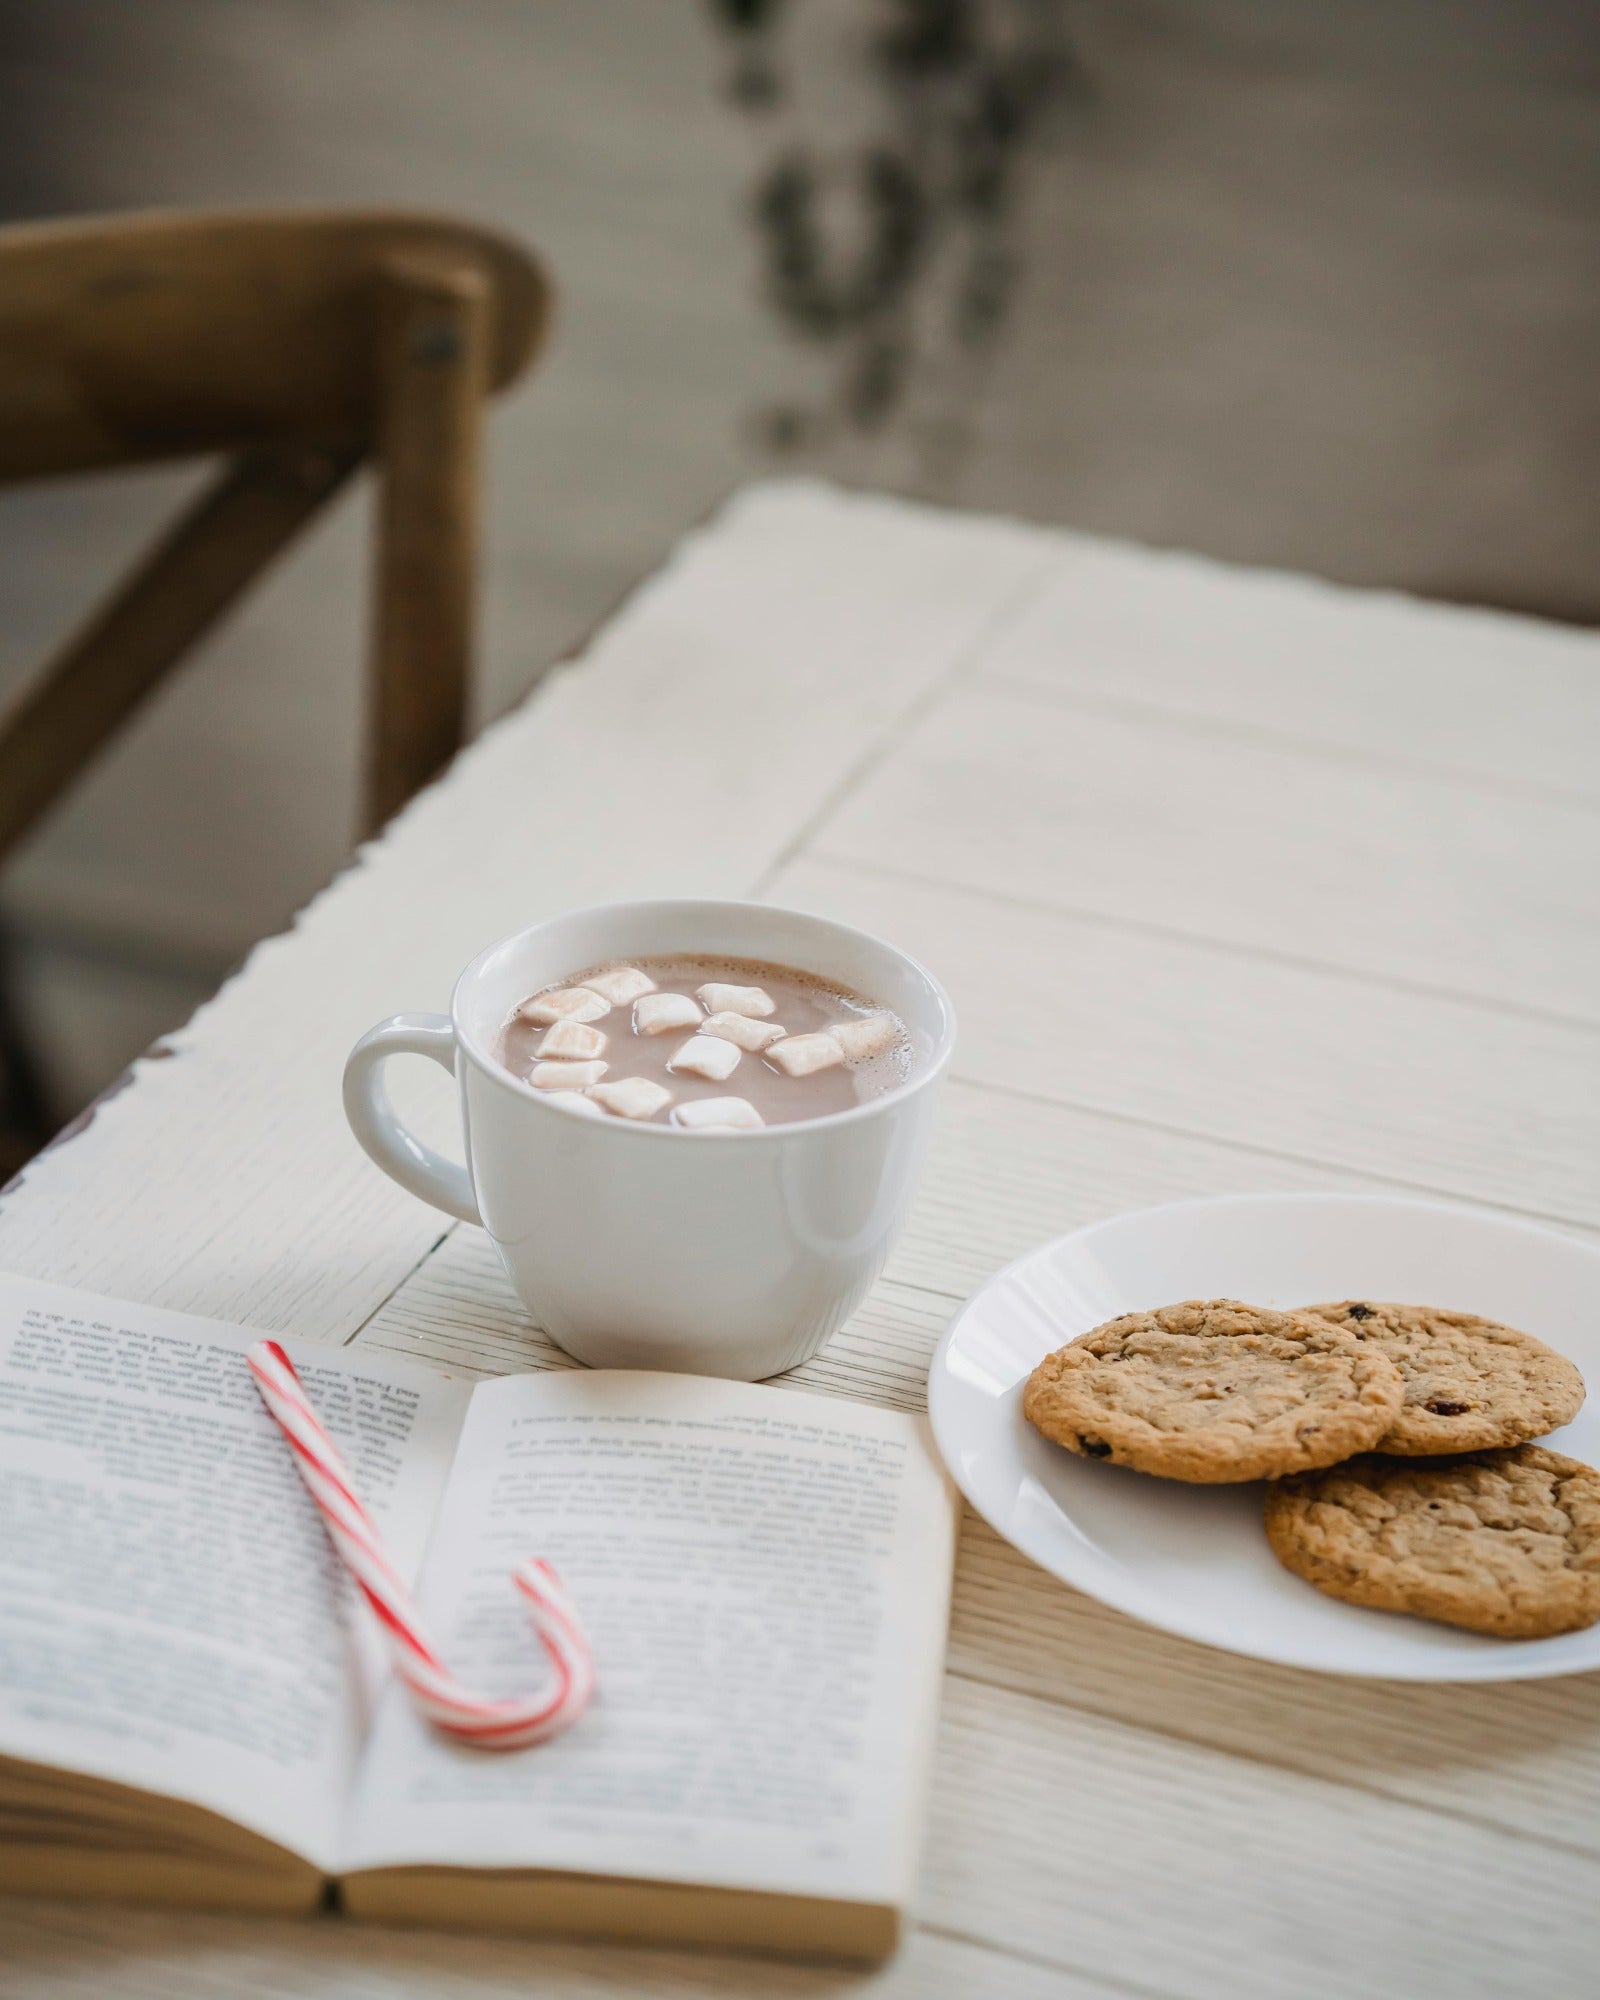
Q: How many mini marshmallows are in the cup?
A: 13